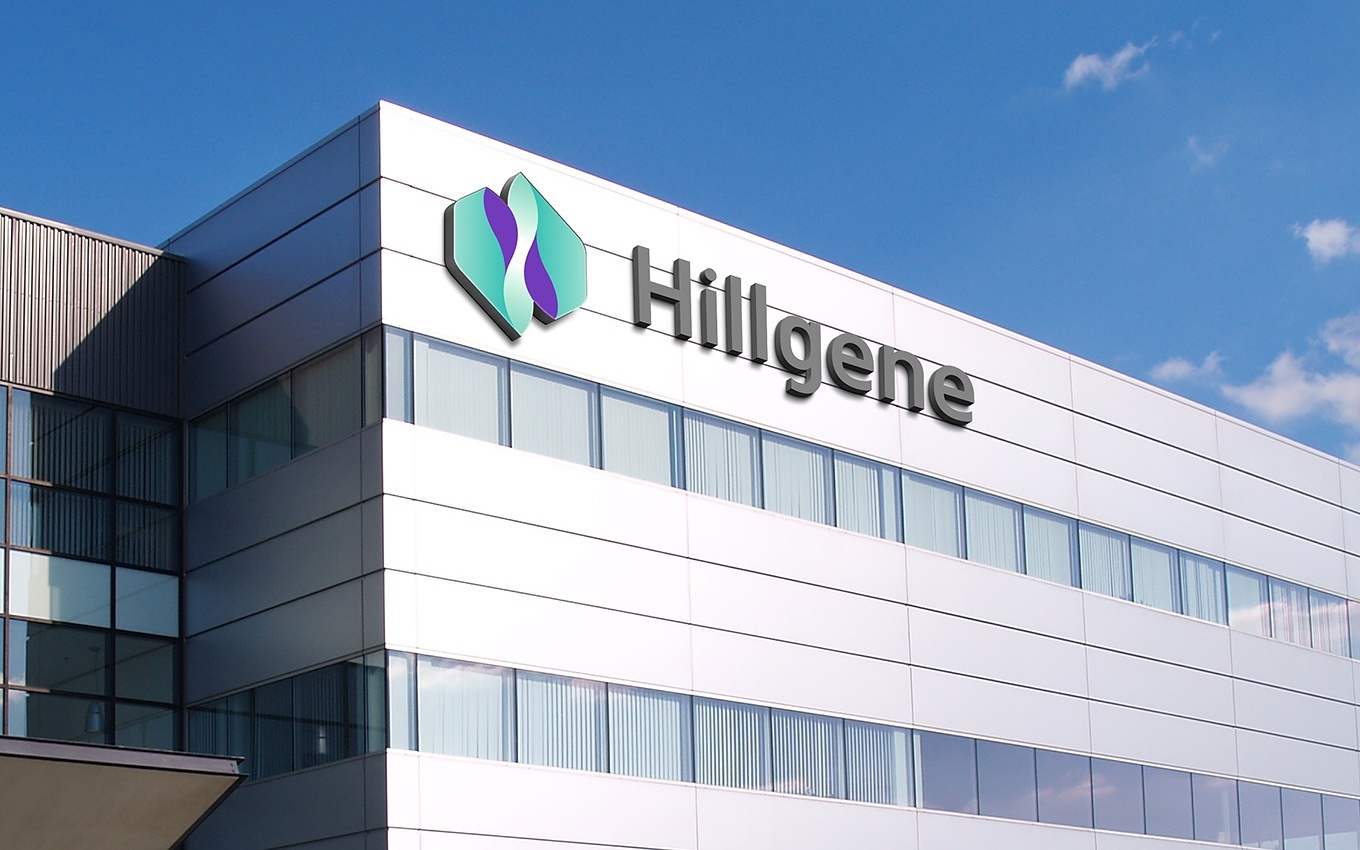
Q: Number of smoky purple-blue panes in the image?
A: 9